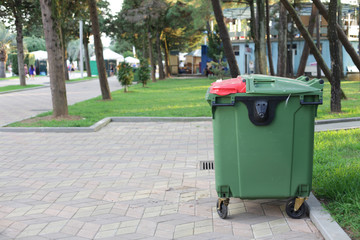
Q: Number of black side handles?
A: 2